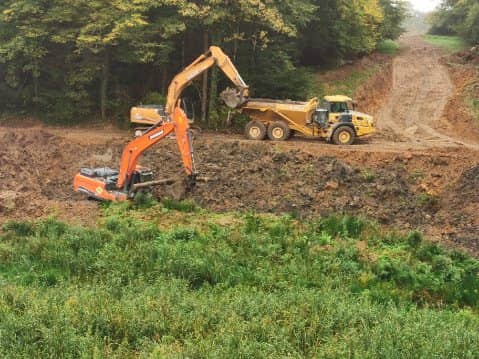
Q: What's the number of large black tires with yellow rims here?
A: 3